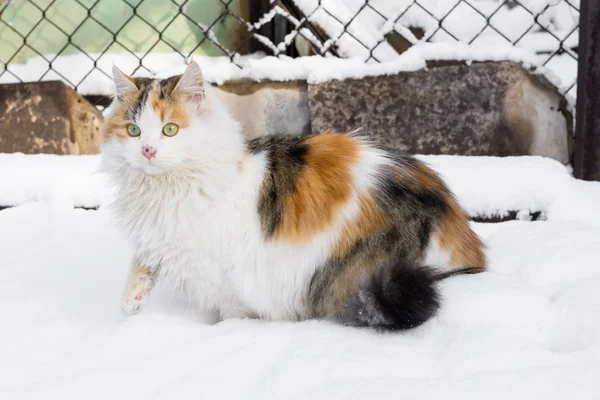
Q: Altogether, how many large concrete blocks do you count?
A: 3